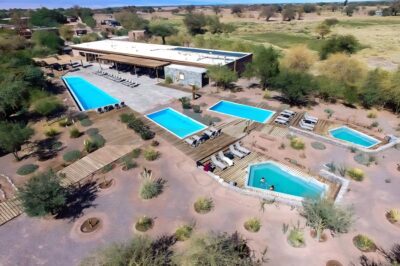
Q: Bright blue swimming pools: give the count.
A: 5